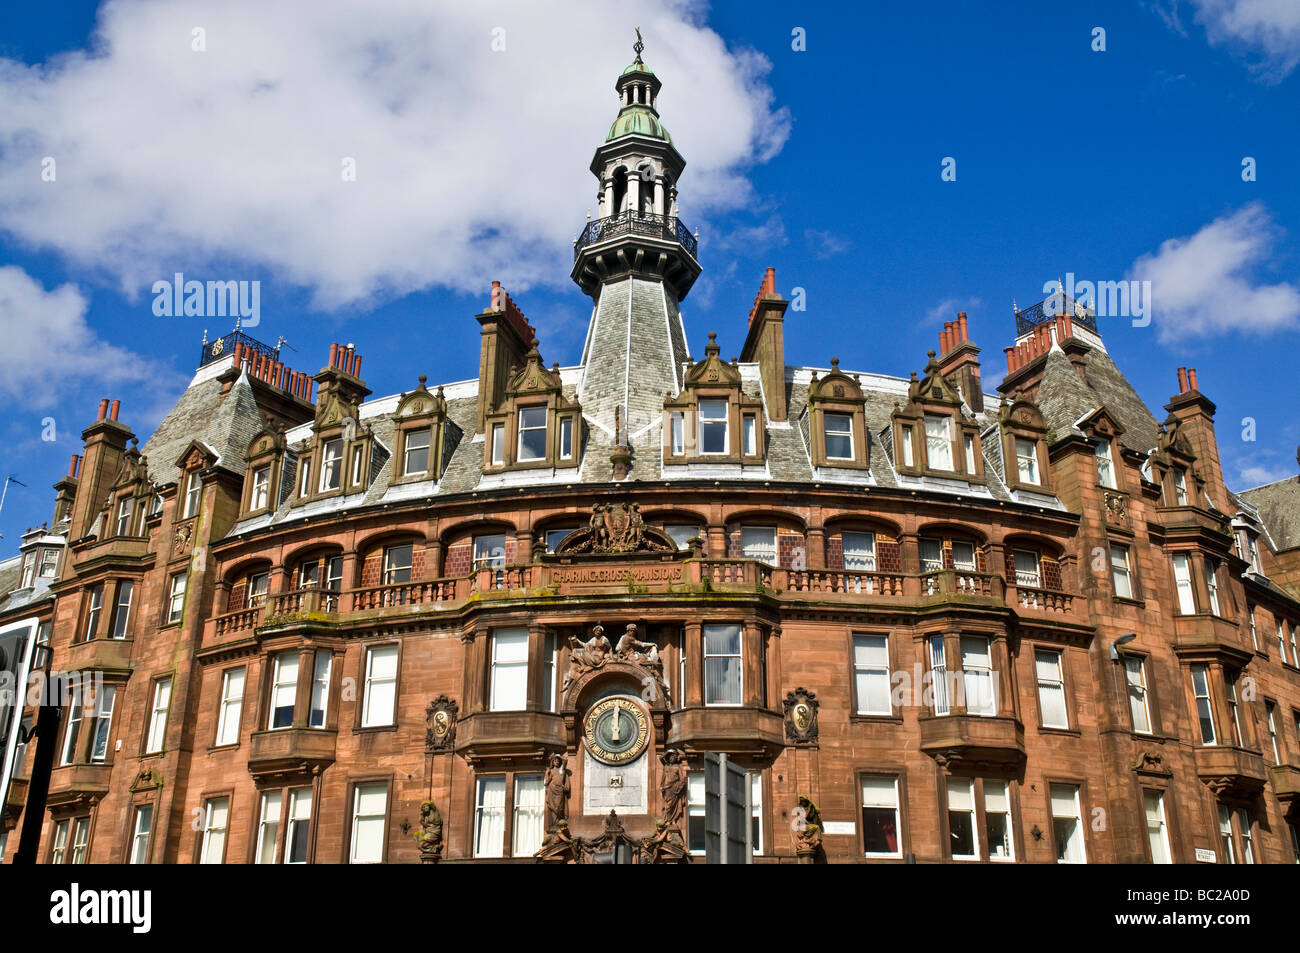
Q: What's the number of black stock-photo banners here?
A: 1